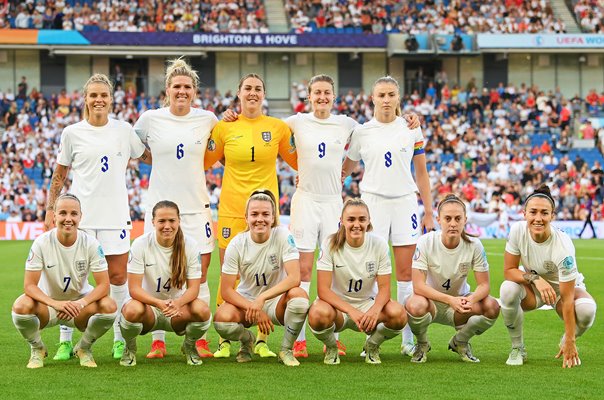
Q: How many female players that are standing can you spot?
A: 5